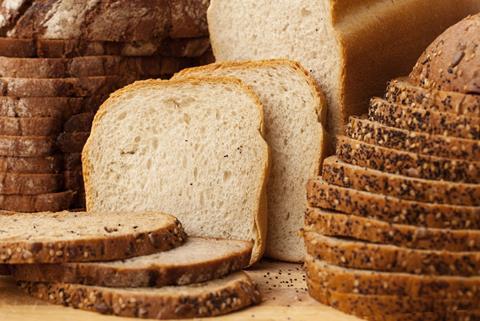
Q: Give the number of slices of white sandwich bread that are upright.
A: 2